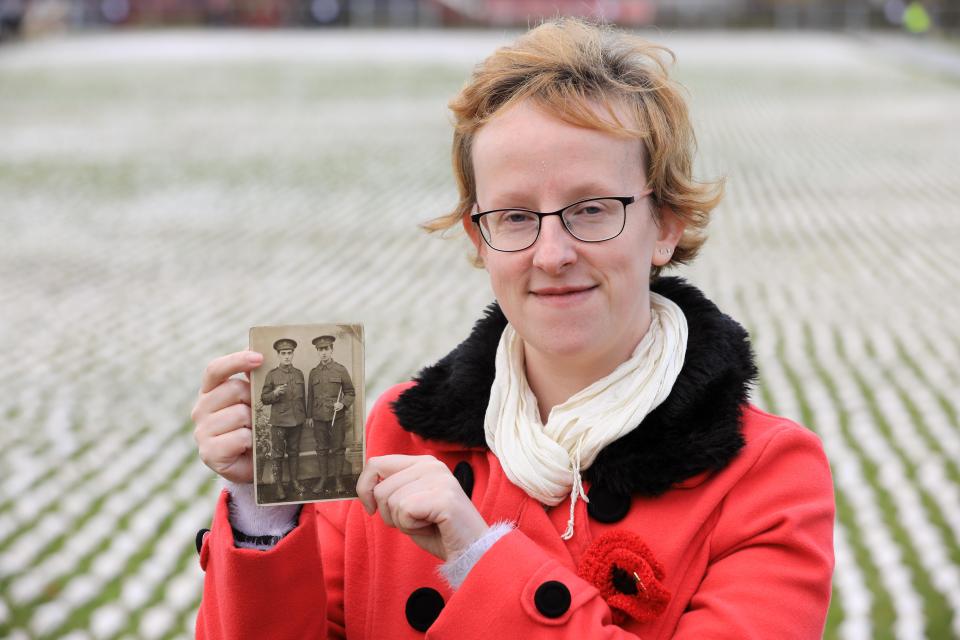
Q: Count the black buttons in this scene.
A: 5